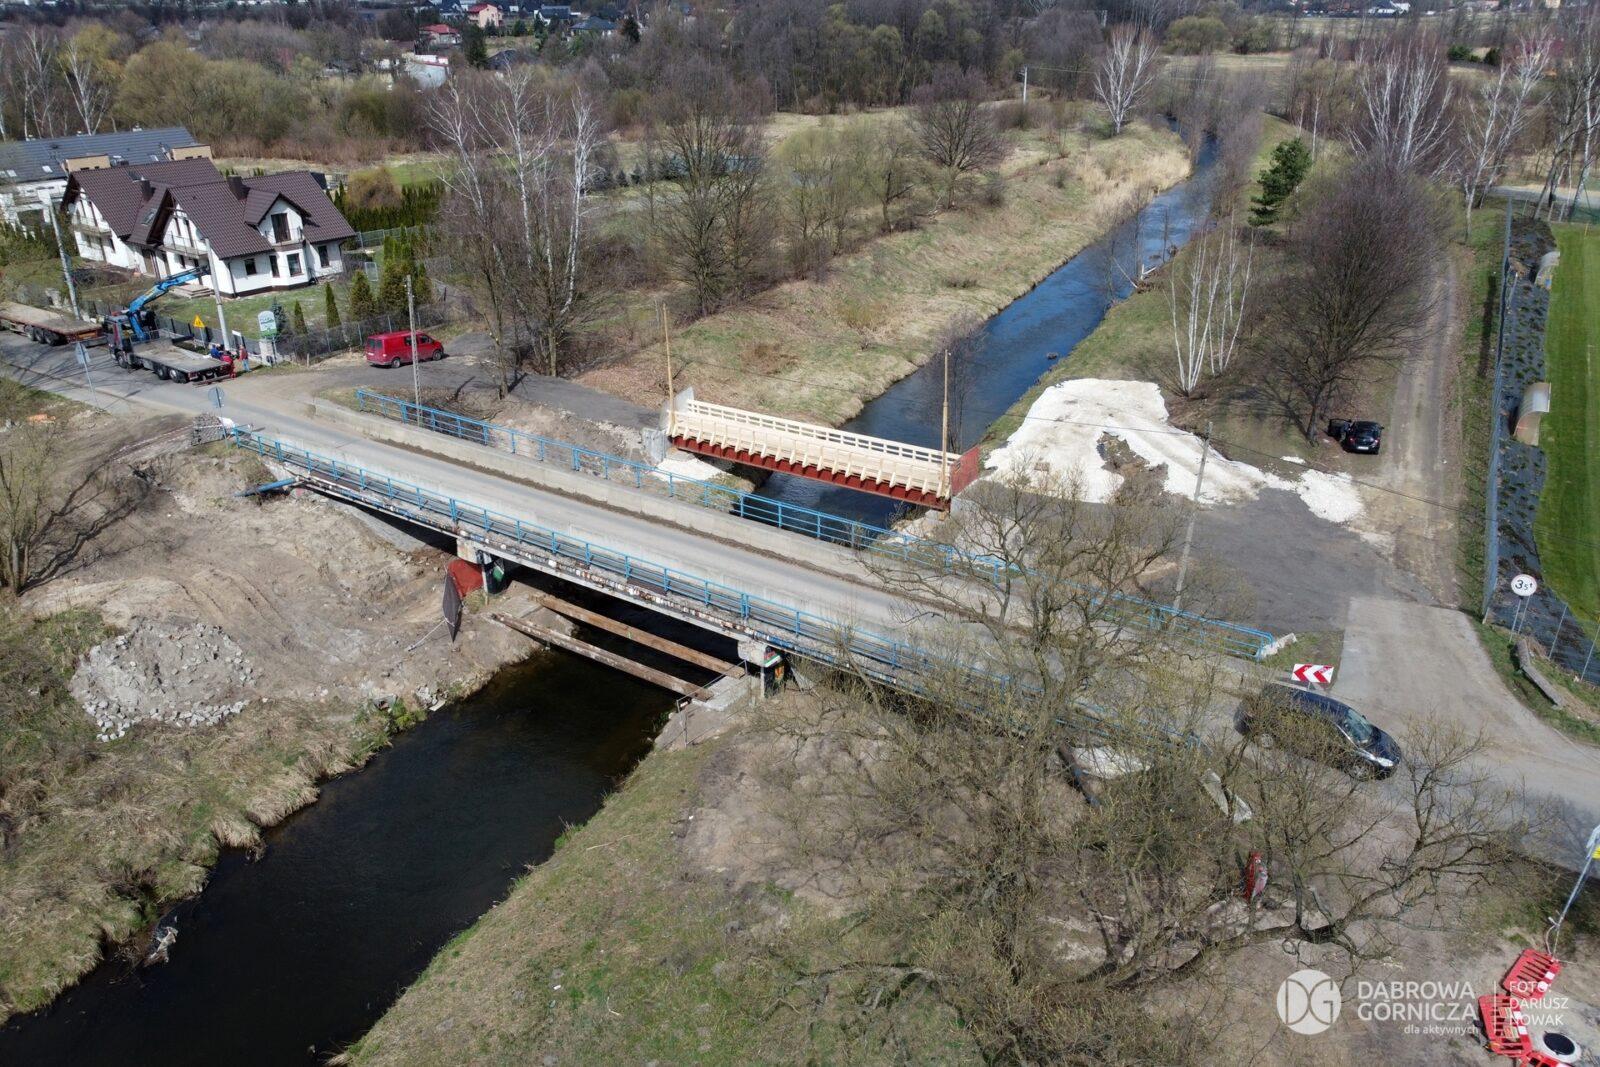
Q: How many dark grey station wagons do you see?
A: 1